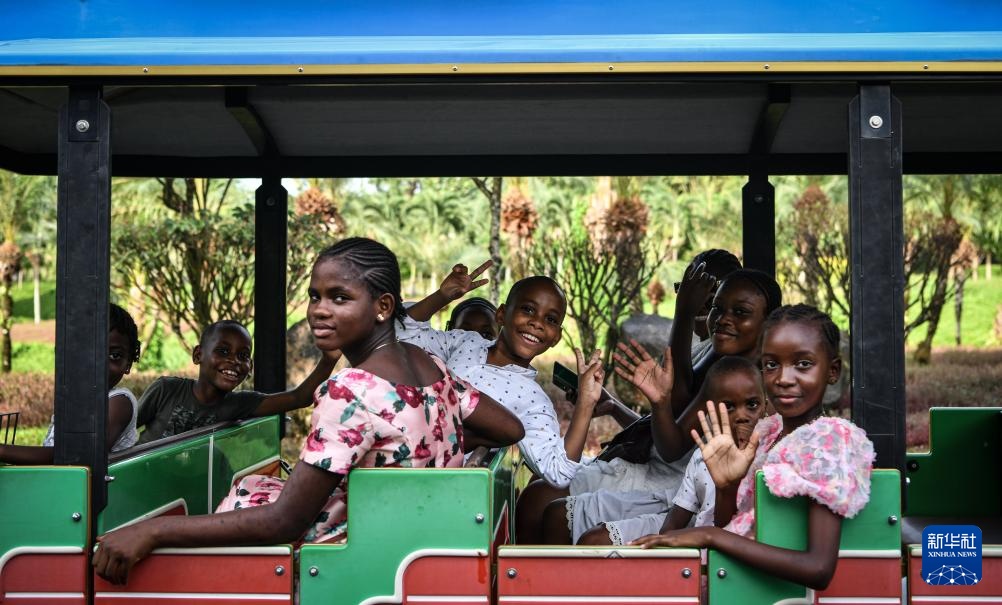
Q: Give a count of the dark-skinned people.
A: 9